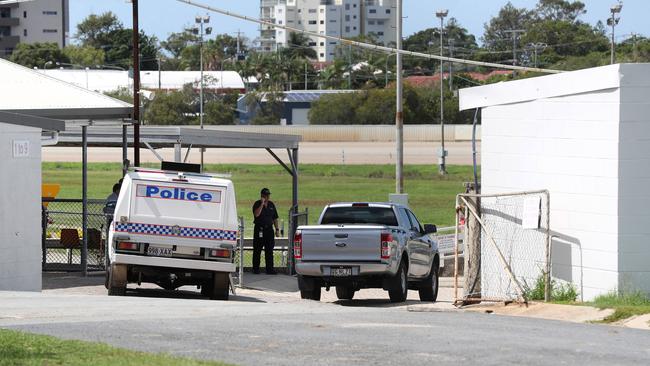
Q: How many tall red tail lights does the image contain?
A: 2